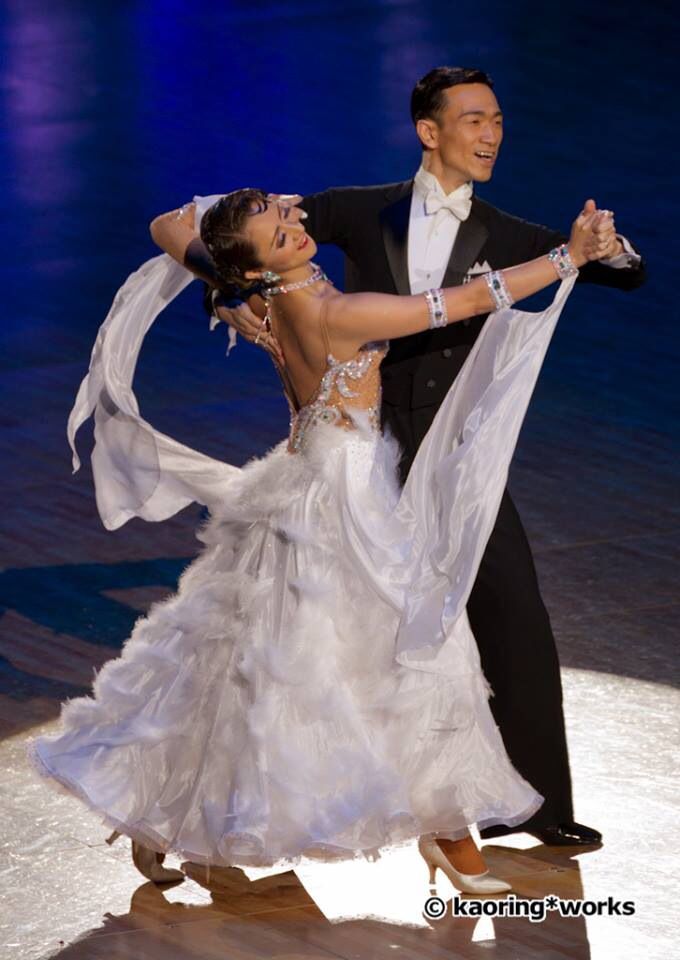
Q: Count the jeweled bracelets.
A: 3